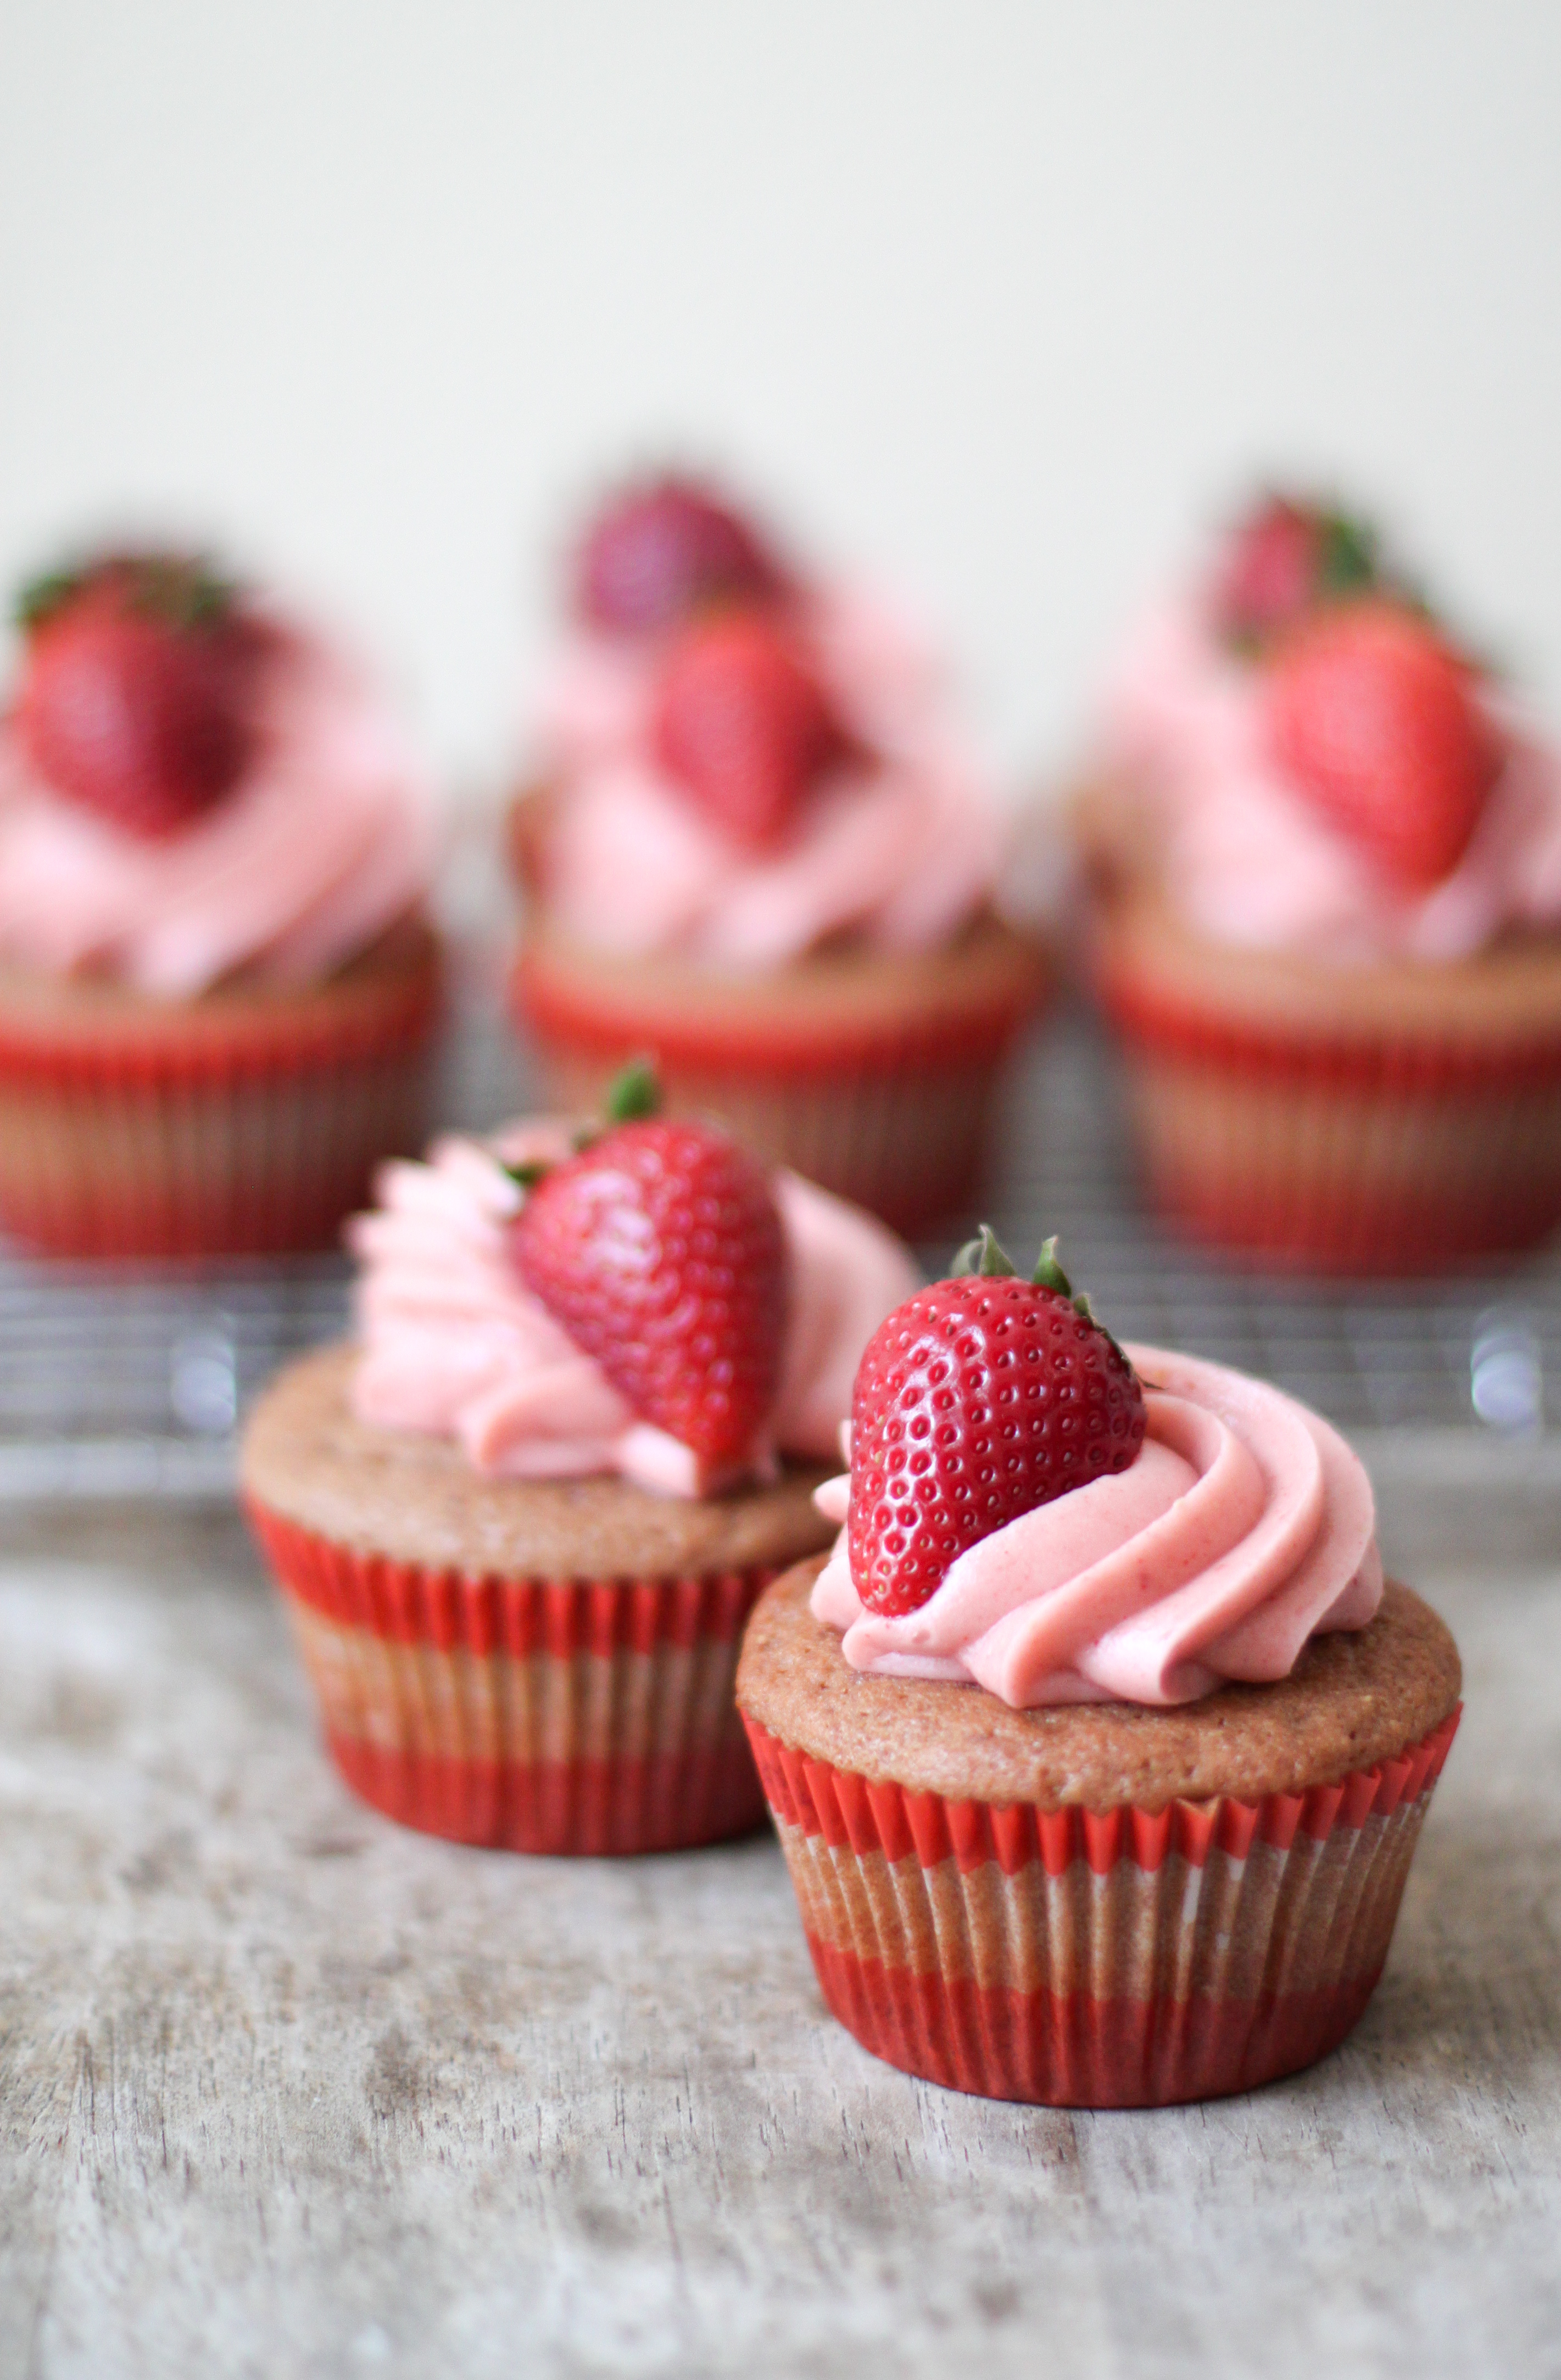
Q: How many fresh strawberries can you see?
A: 7